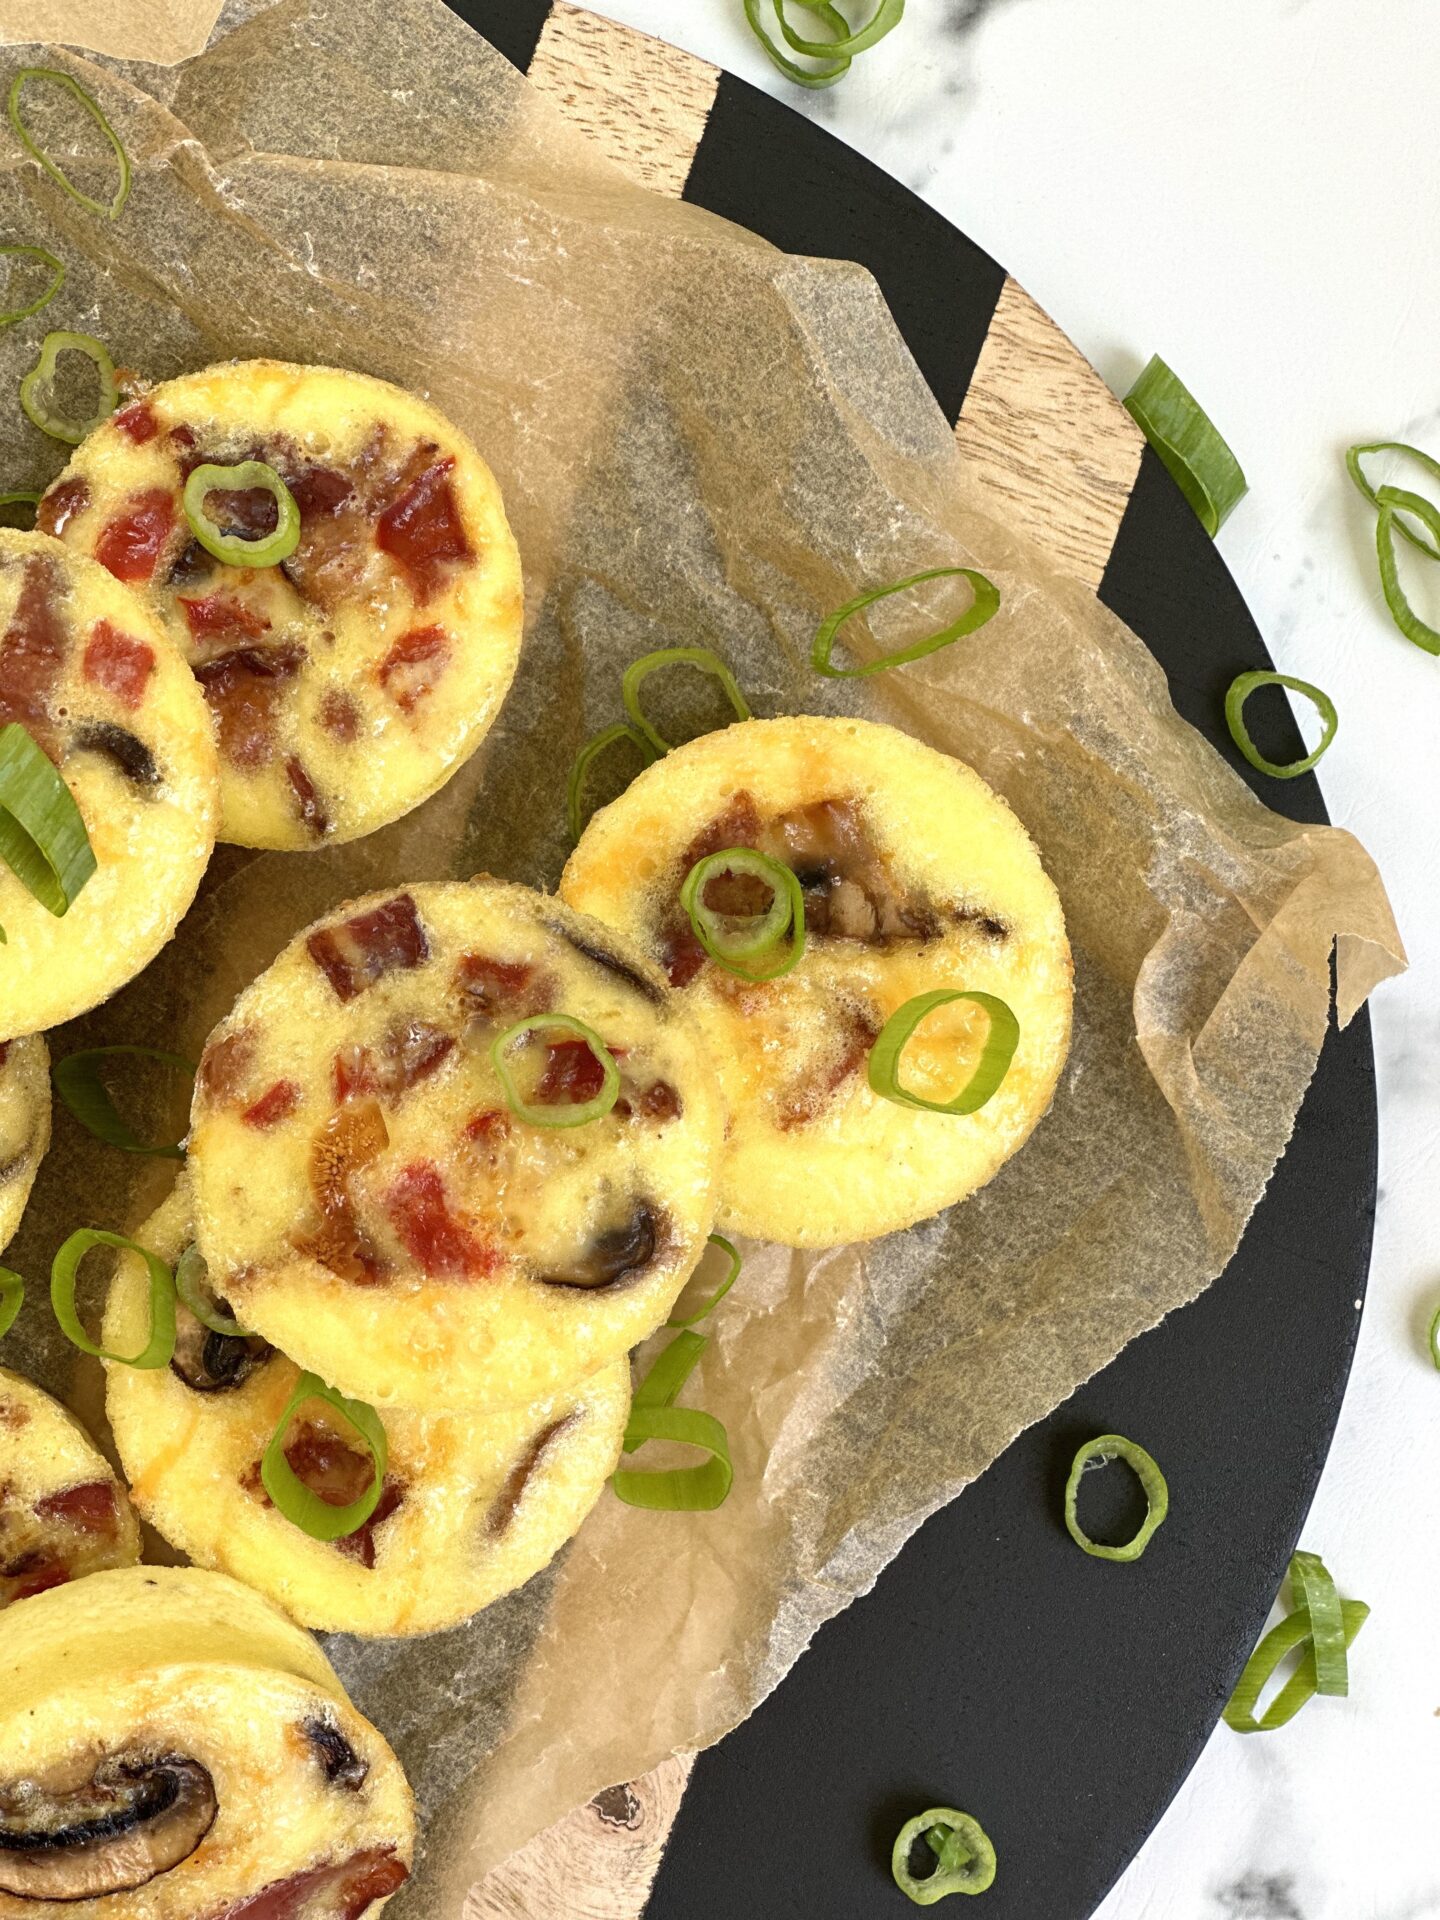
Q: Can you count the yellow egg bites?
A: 8